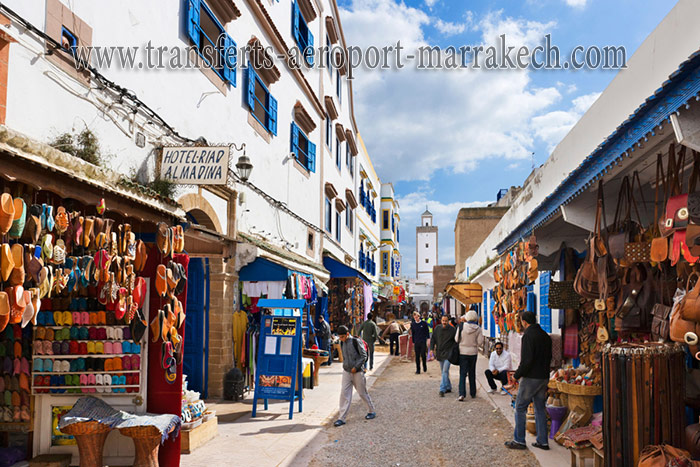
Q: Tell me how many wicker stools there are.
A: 2